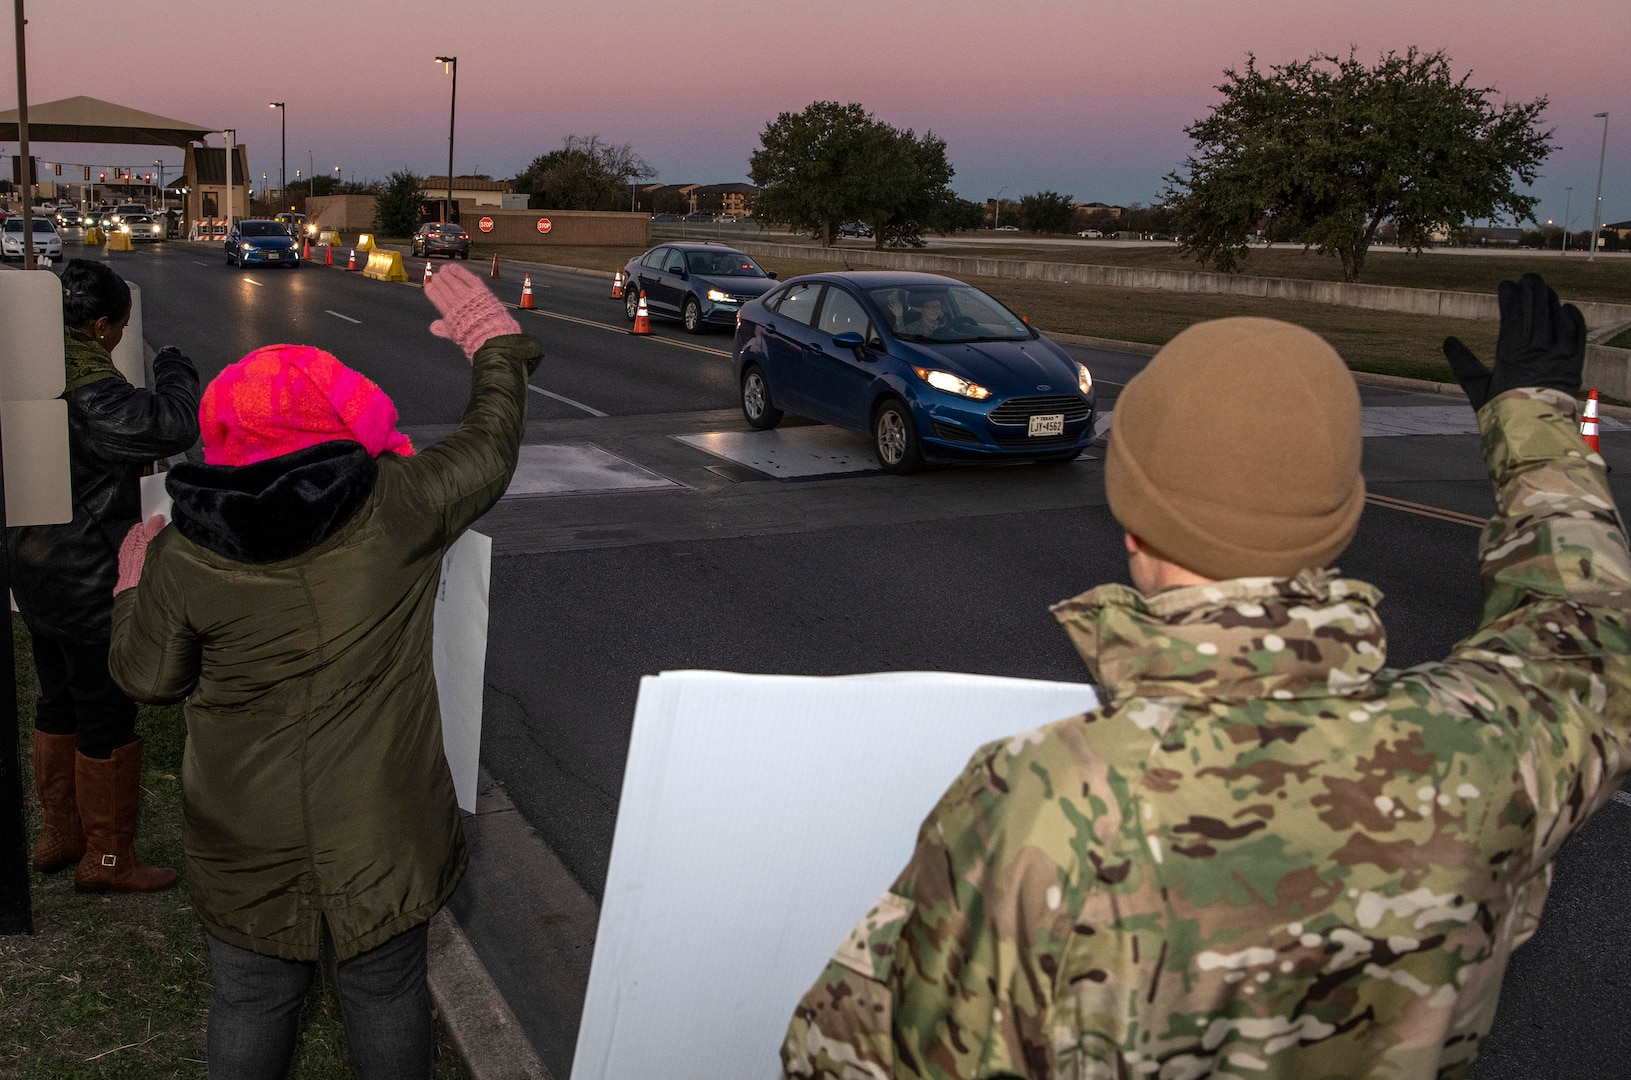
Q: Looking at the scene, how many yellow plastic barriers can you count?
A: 6